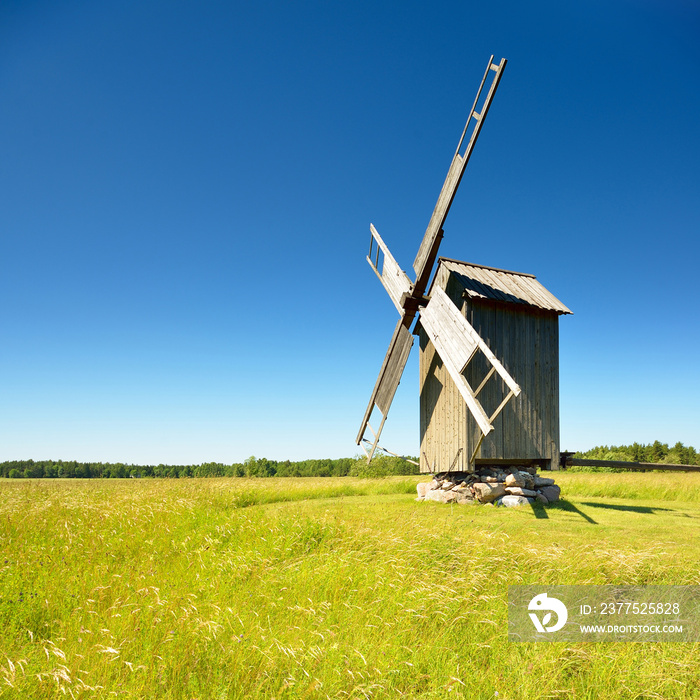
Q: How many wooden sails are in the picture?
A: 4